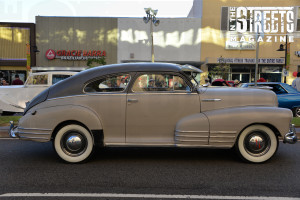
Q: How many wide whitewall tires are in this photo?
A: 2